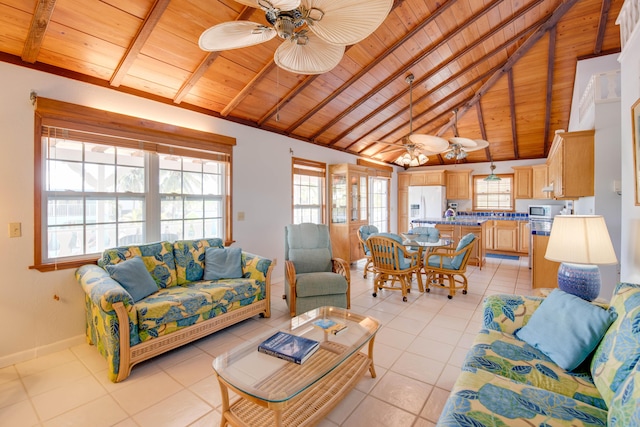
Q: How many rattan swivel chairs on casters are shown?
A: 4